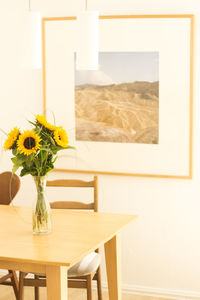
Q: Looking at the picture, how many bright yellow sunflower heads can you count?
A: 4